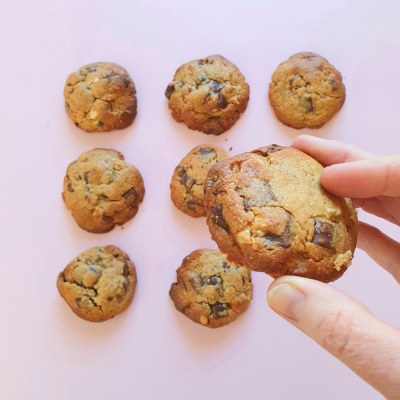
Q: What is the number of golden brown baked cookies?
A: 8